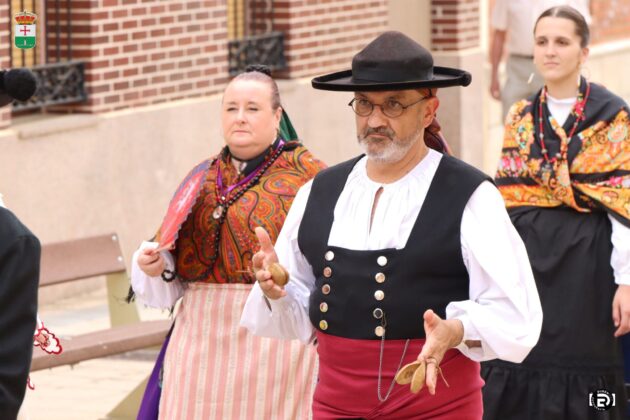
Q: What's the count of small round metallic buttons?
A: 10